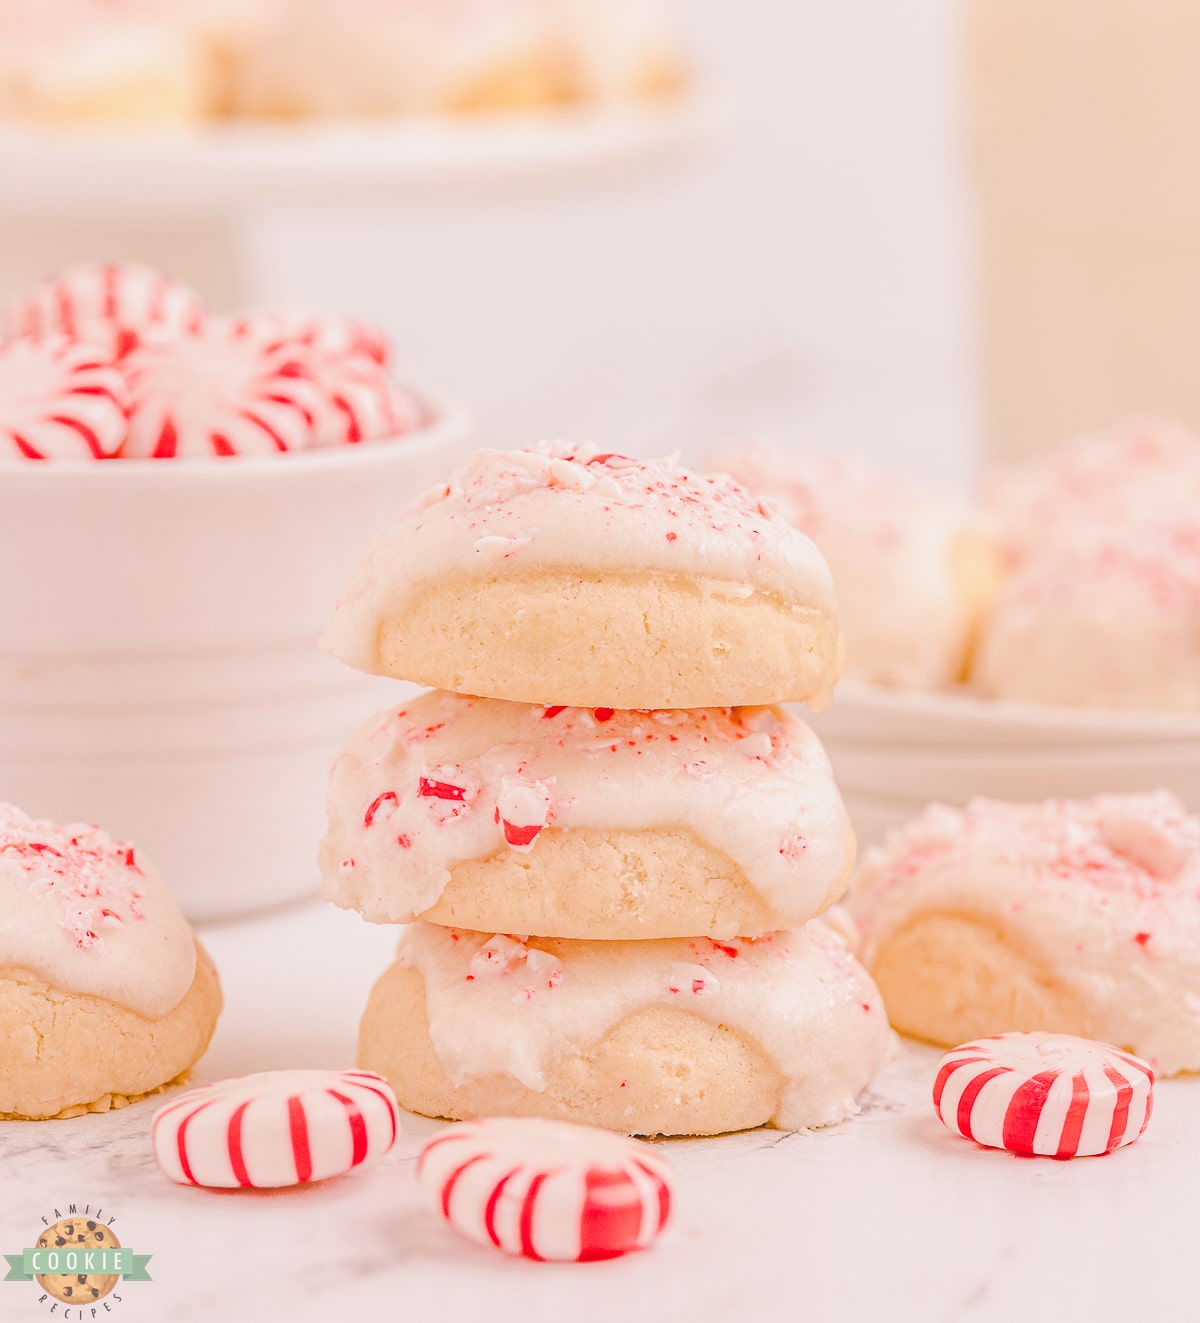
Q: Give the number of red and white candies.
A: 8